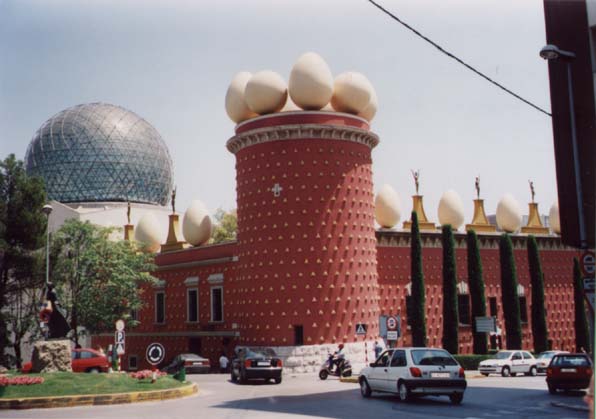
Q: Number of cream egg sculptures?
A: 11